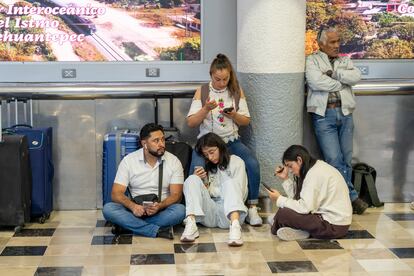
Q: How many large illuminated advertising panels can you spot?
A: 2